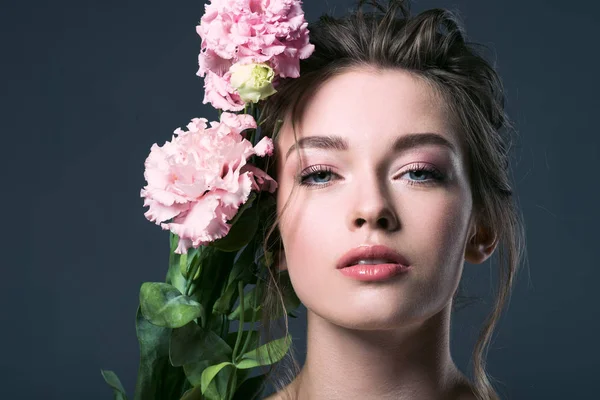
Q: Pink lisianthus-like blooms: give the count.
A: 2